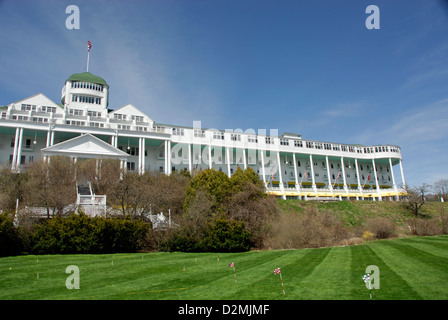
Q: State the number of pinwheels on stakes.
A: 3